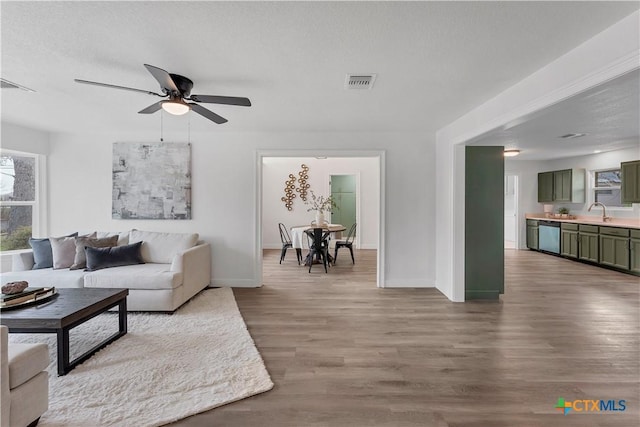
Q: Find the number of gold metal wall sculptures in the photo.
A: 2